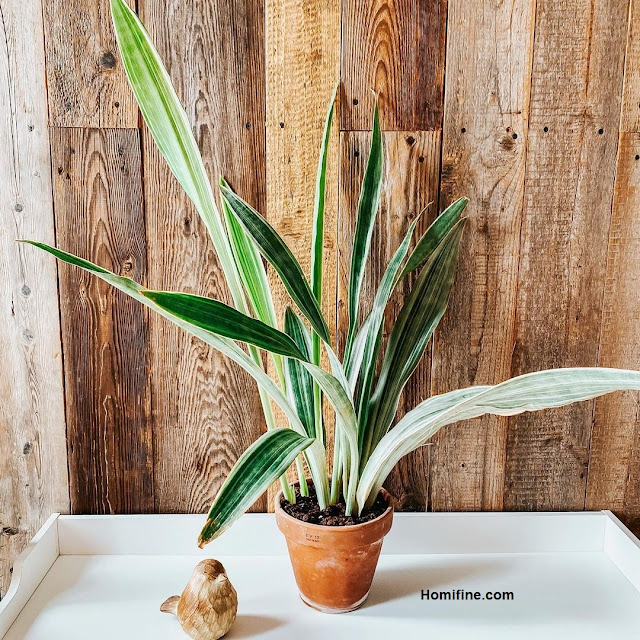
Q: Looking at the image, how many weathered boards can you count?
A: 11